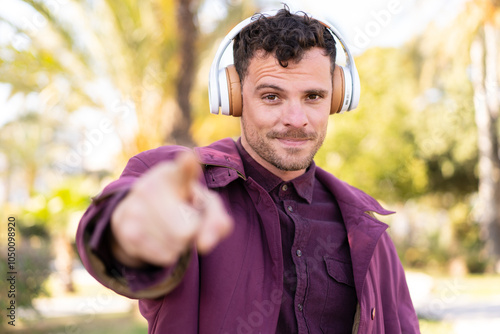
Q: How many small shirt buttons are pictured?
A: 4